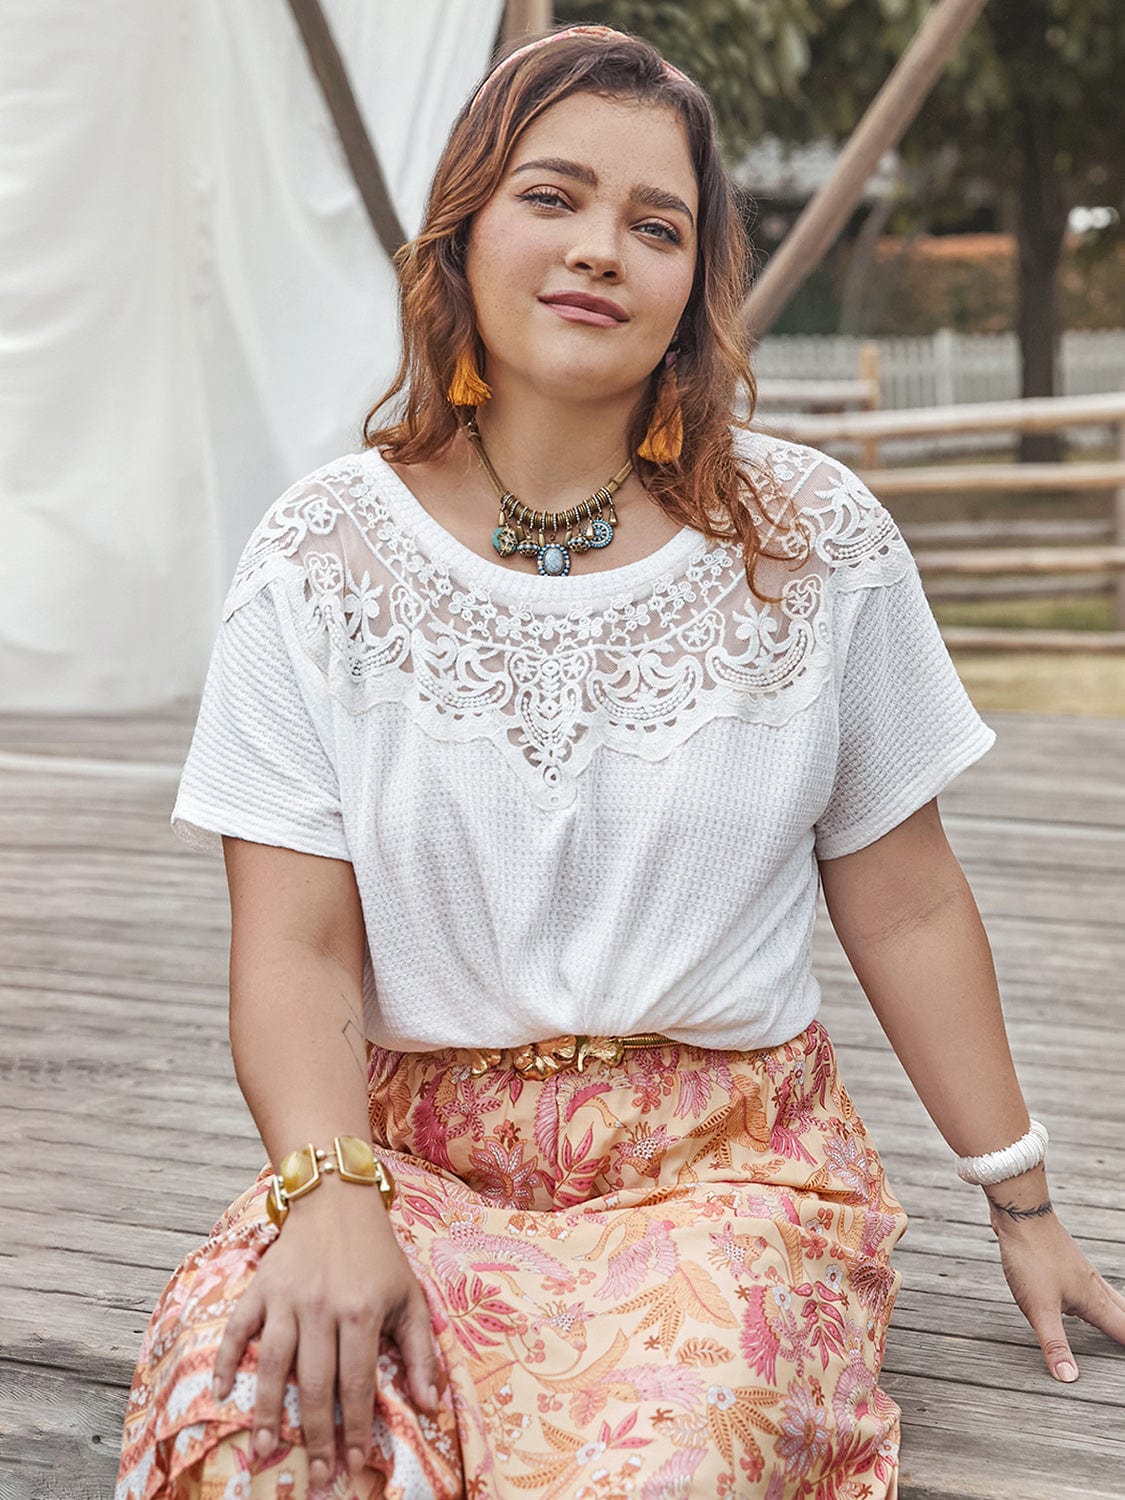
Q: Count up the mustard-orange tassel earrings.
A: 2